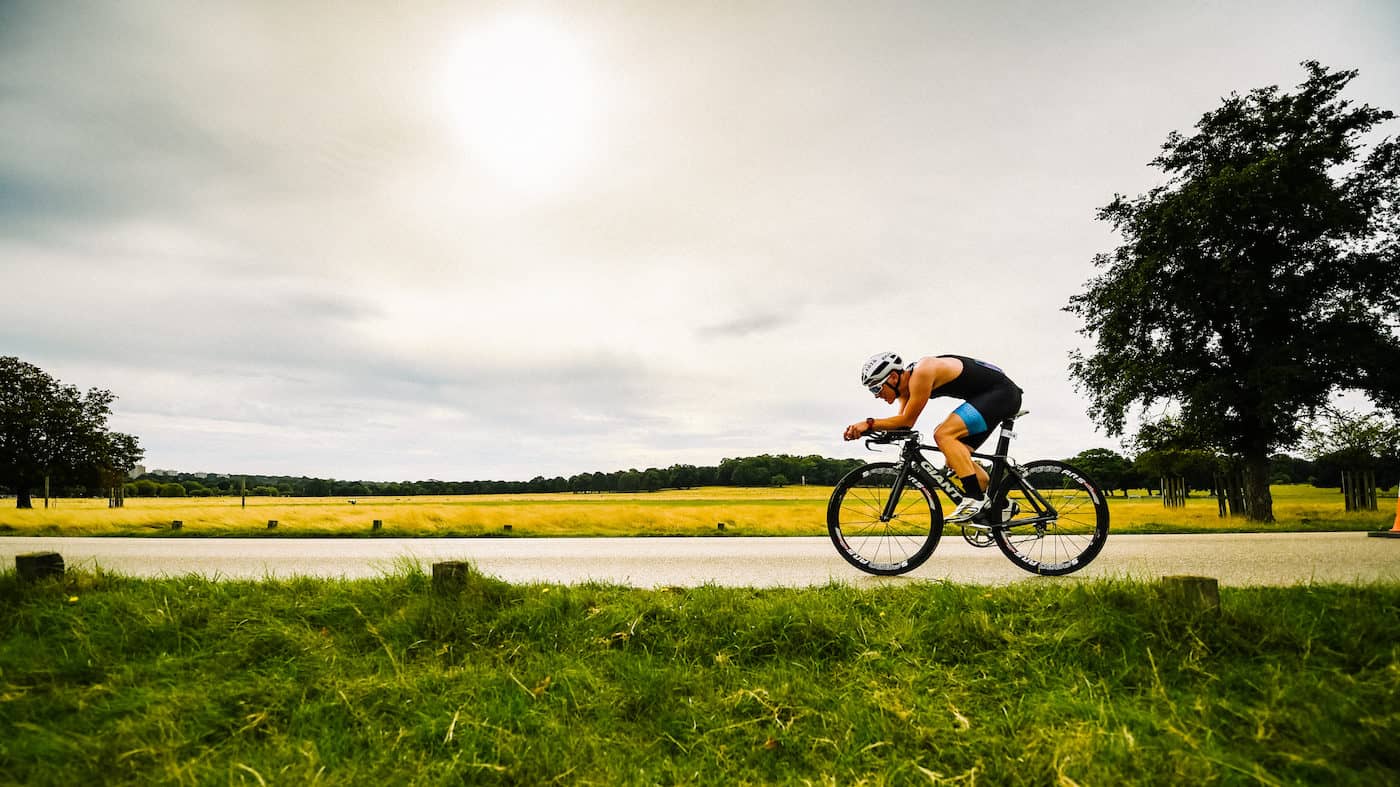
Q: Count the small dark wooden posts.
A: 8